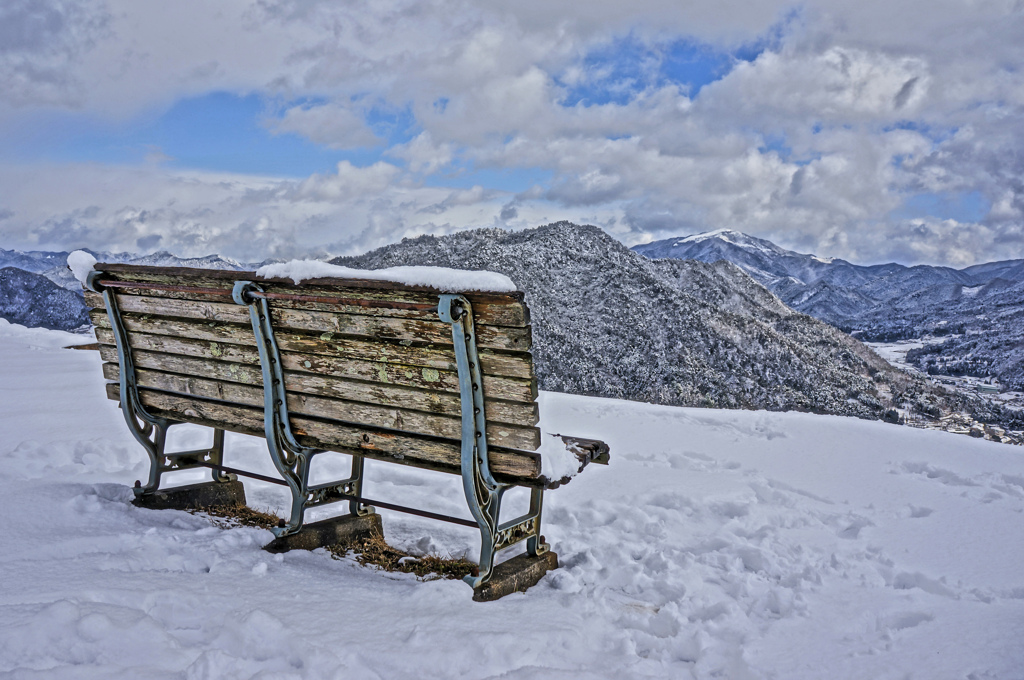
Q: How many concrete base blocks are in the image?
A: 3